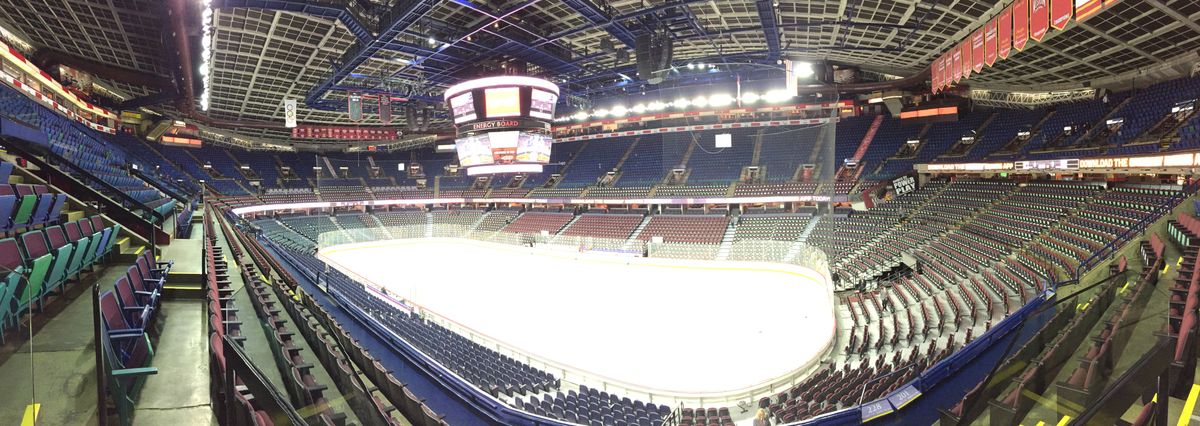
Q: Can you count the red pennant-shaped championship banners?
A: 11